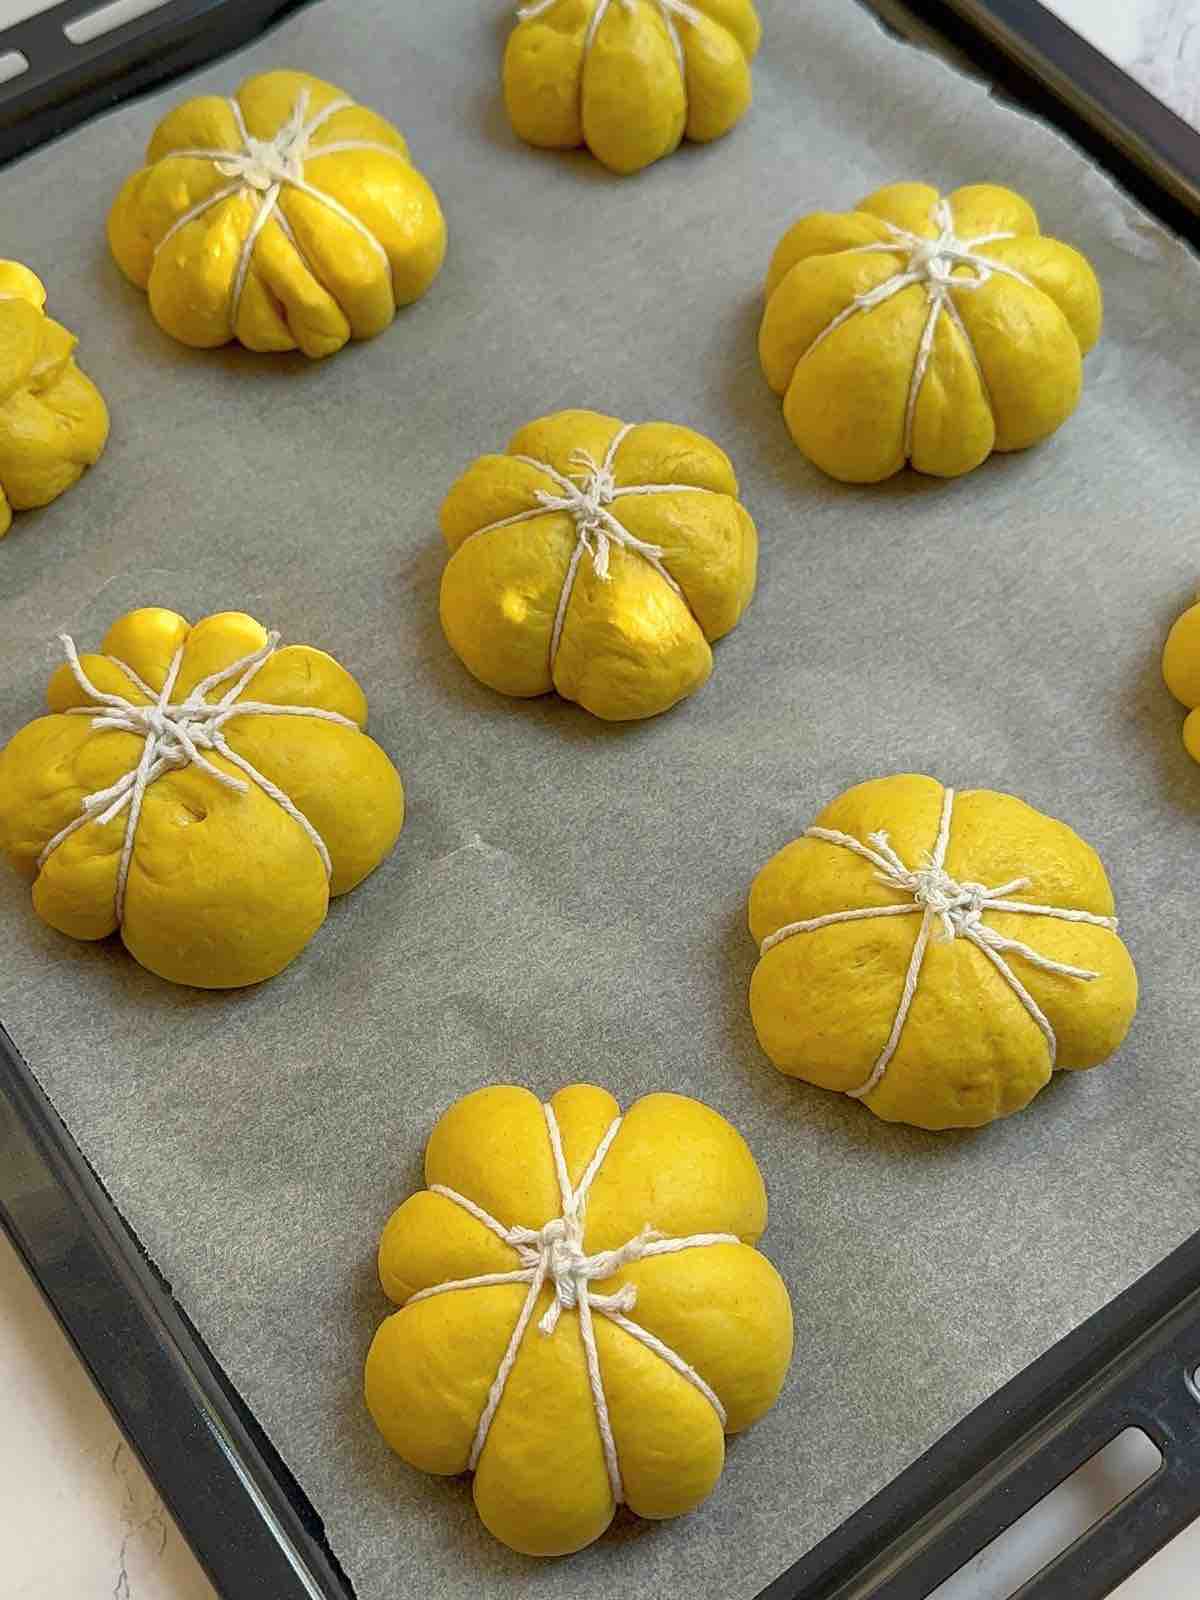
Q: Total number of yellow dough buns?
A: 9